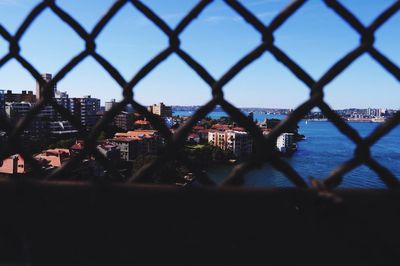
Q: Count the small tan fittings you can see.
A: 1